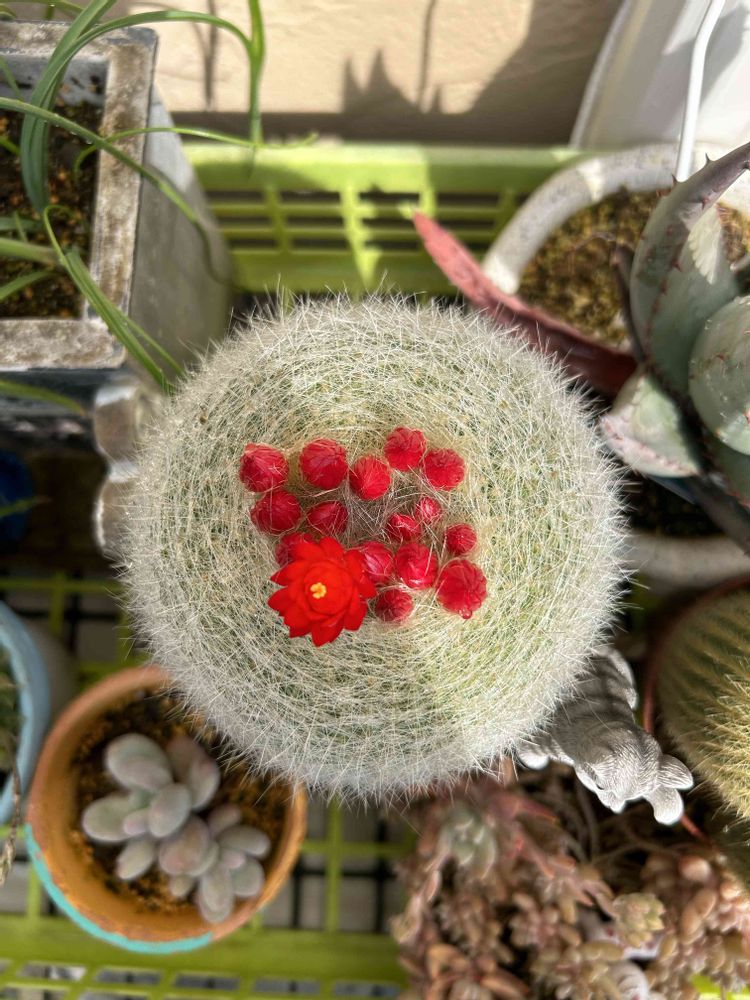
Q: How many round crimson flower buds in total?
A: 15